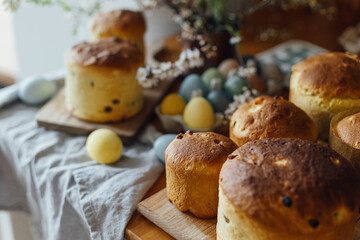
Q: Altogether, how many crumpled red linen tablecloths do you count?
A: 0